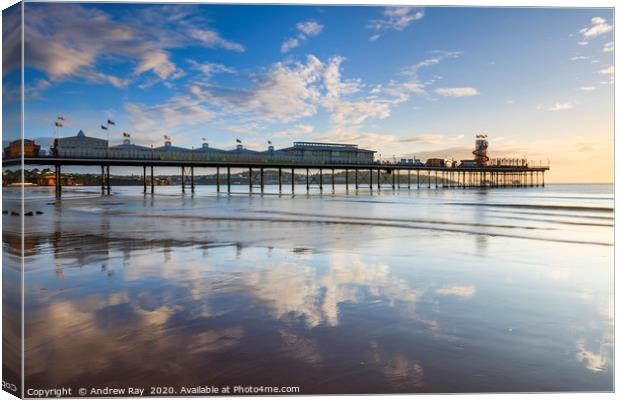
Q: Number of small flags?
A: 9